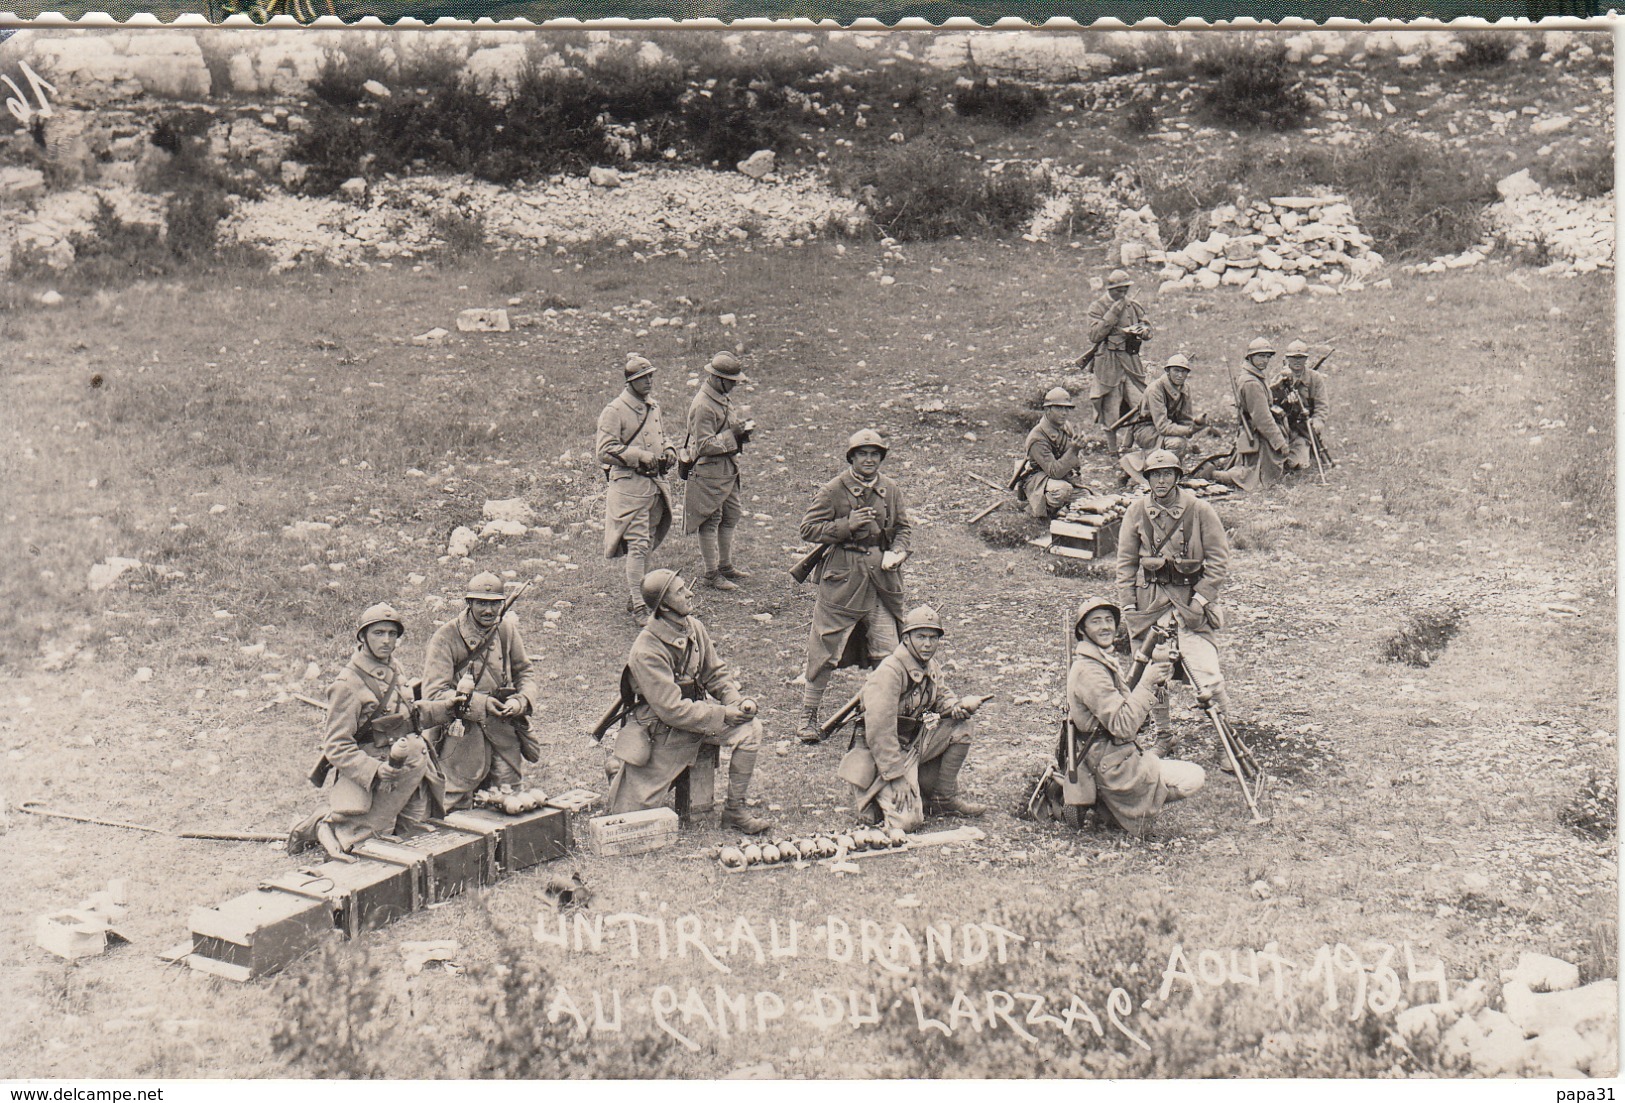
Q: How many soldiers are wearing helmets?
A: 14